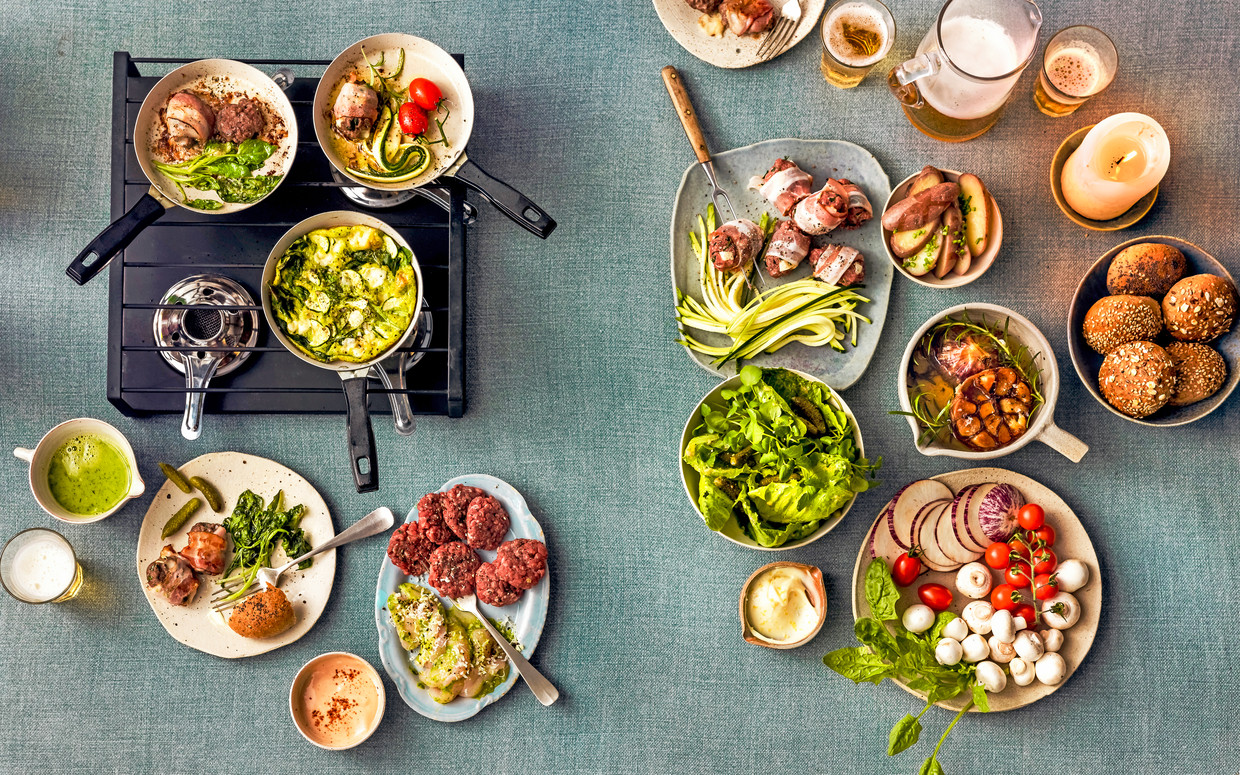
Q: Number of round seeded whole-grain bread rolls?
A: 5